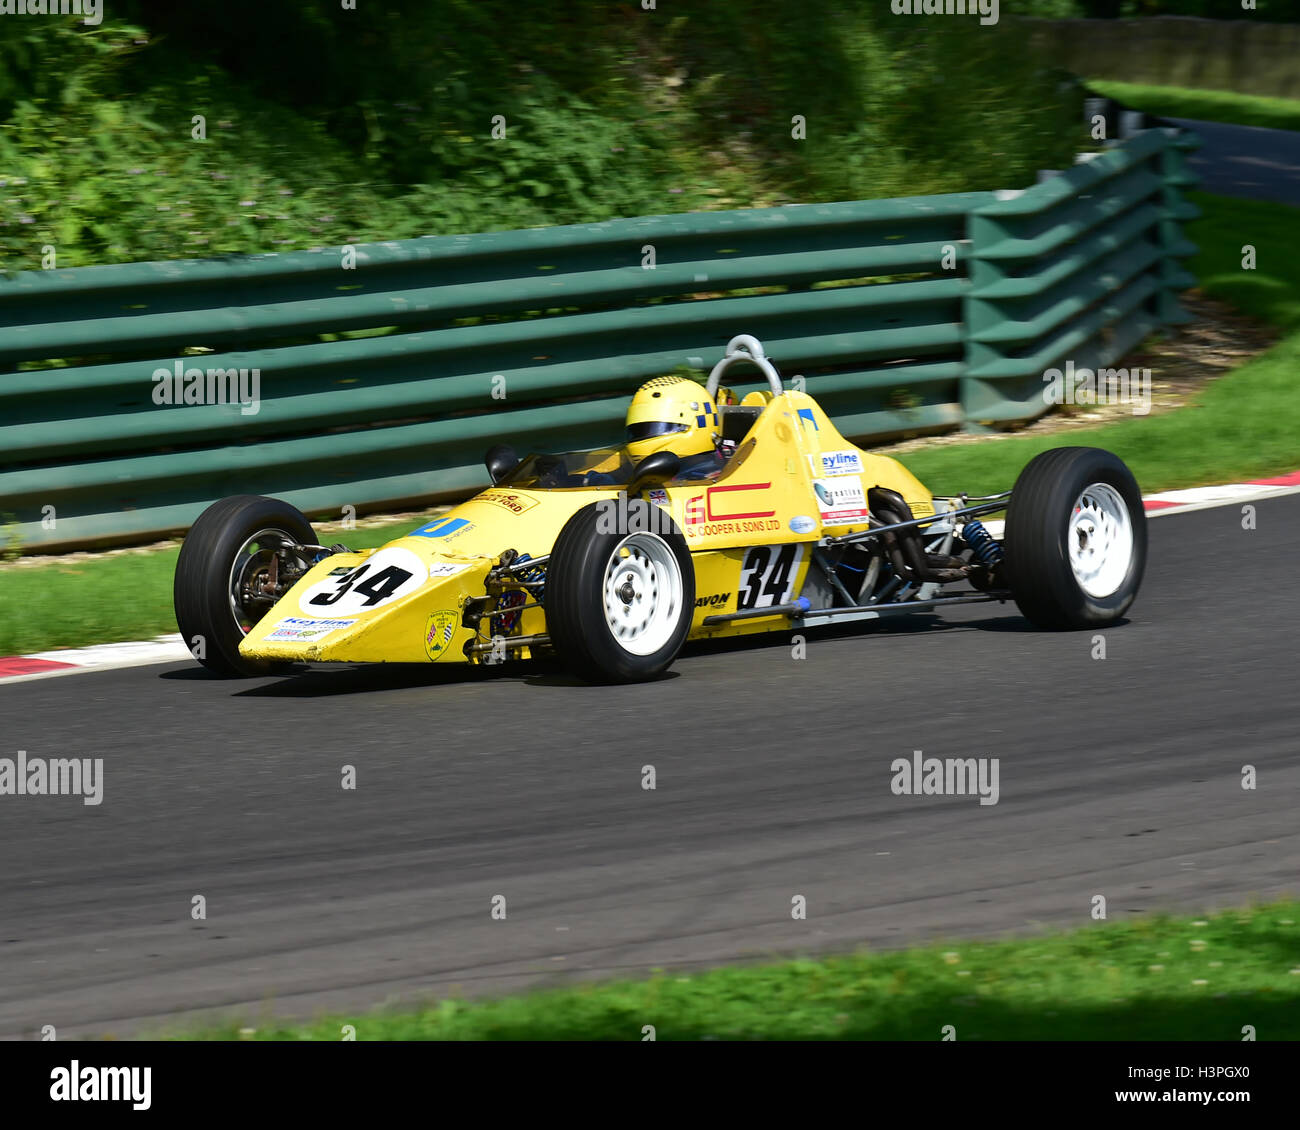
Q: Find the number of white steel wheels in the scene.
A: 2